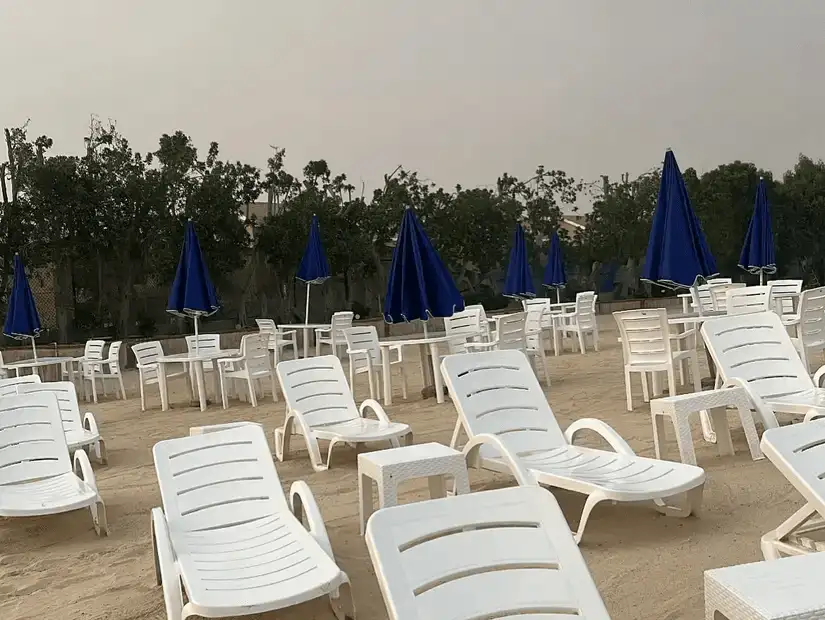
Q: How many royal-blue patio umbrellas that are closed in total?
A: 8